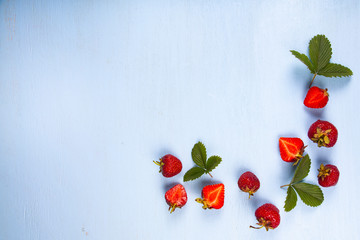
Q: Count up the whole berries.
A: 5